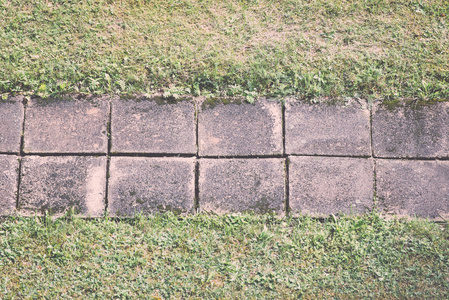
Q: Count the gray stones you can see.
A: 12